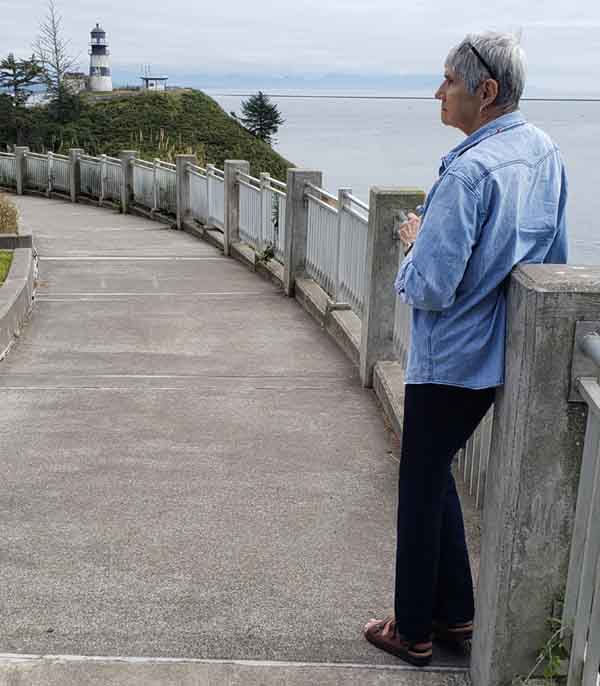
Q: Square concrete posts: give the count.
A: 8